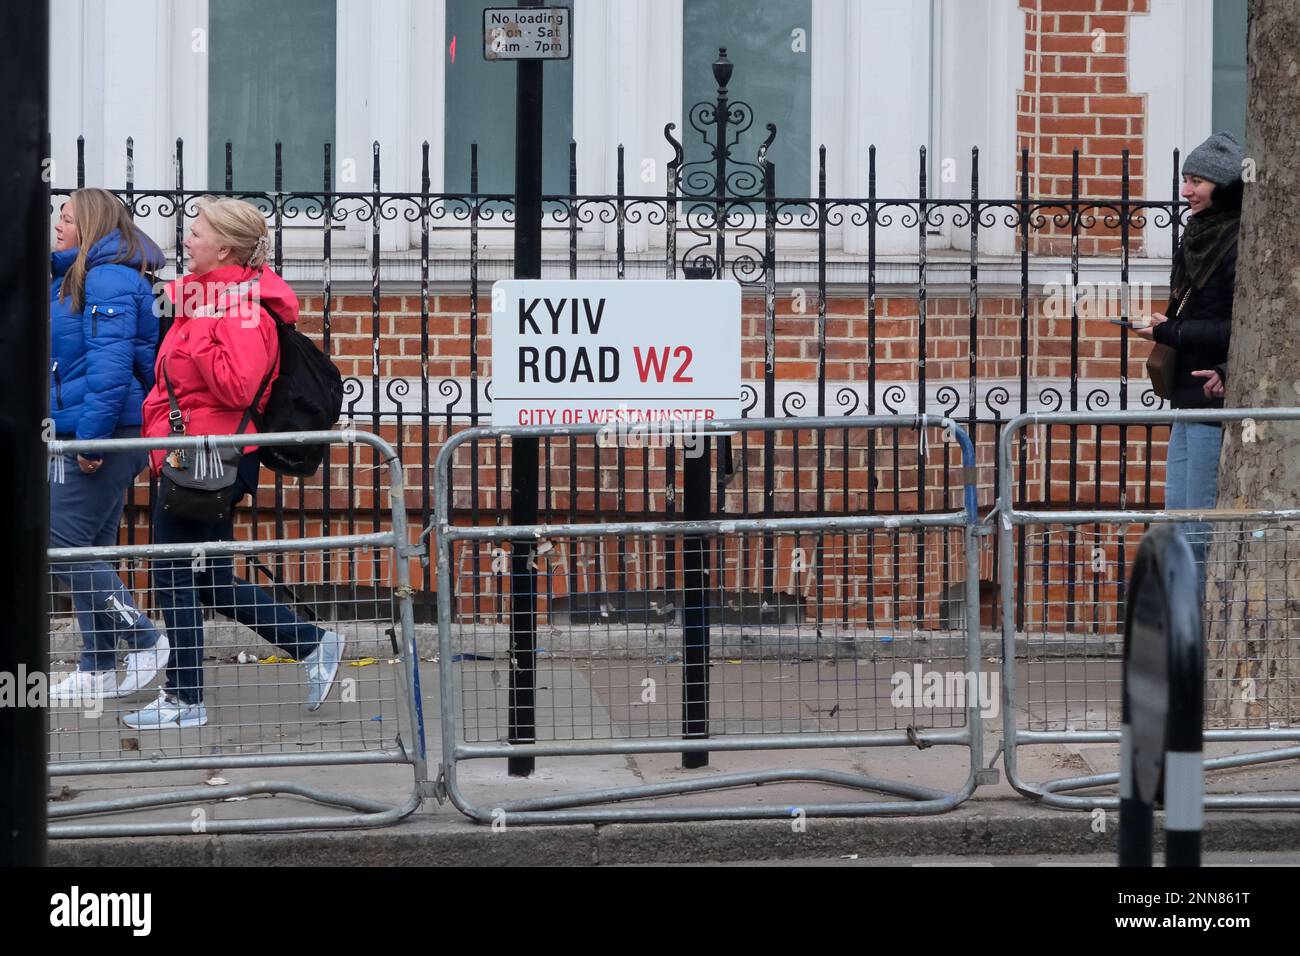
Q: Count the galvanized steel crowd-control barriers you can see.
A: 3